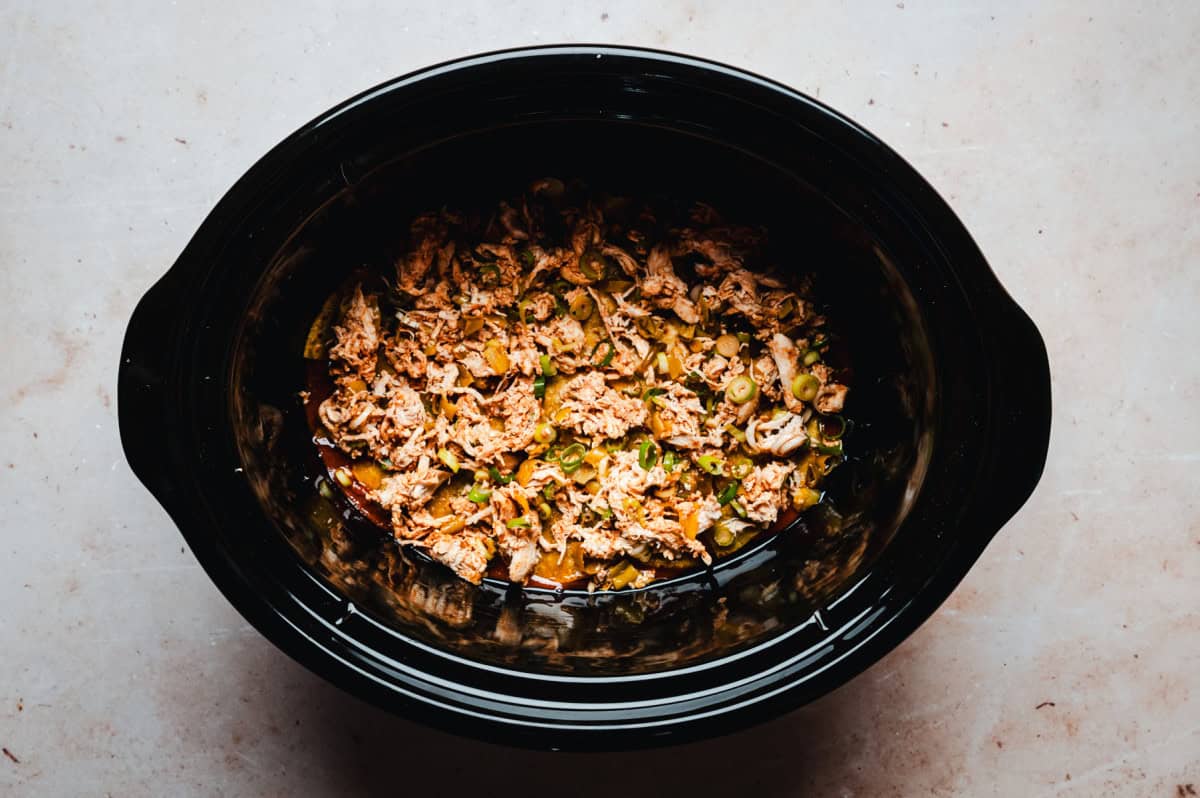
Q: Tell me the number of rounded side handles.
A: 2